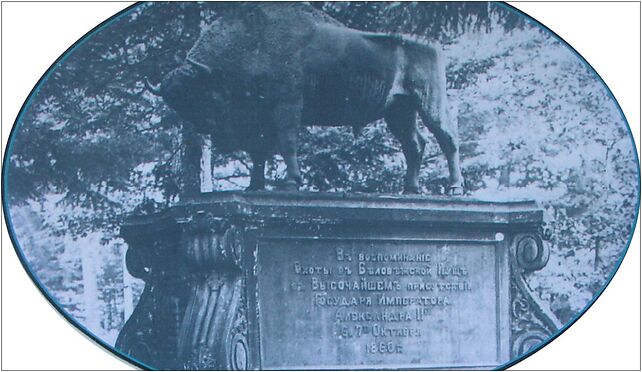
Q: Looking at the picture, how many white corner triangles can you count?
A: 4